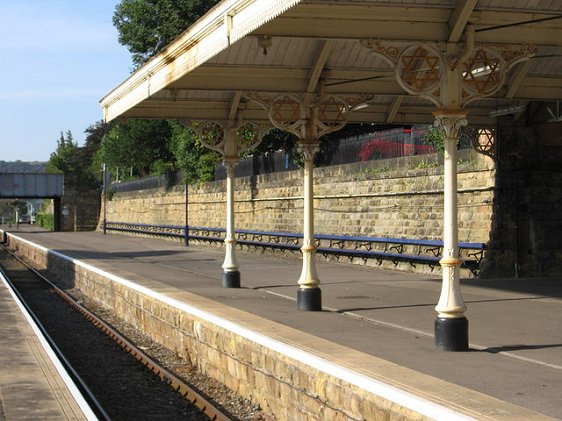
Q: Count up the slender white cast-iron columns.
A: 3